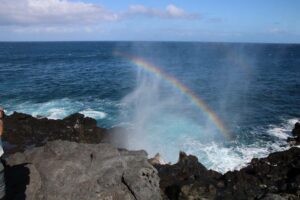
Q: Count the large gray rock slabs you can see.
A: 1